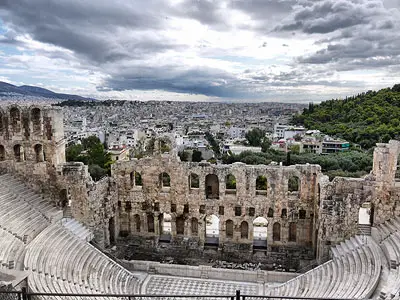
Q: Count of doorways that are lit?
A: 4